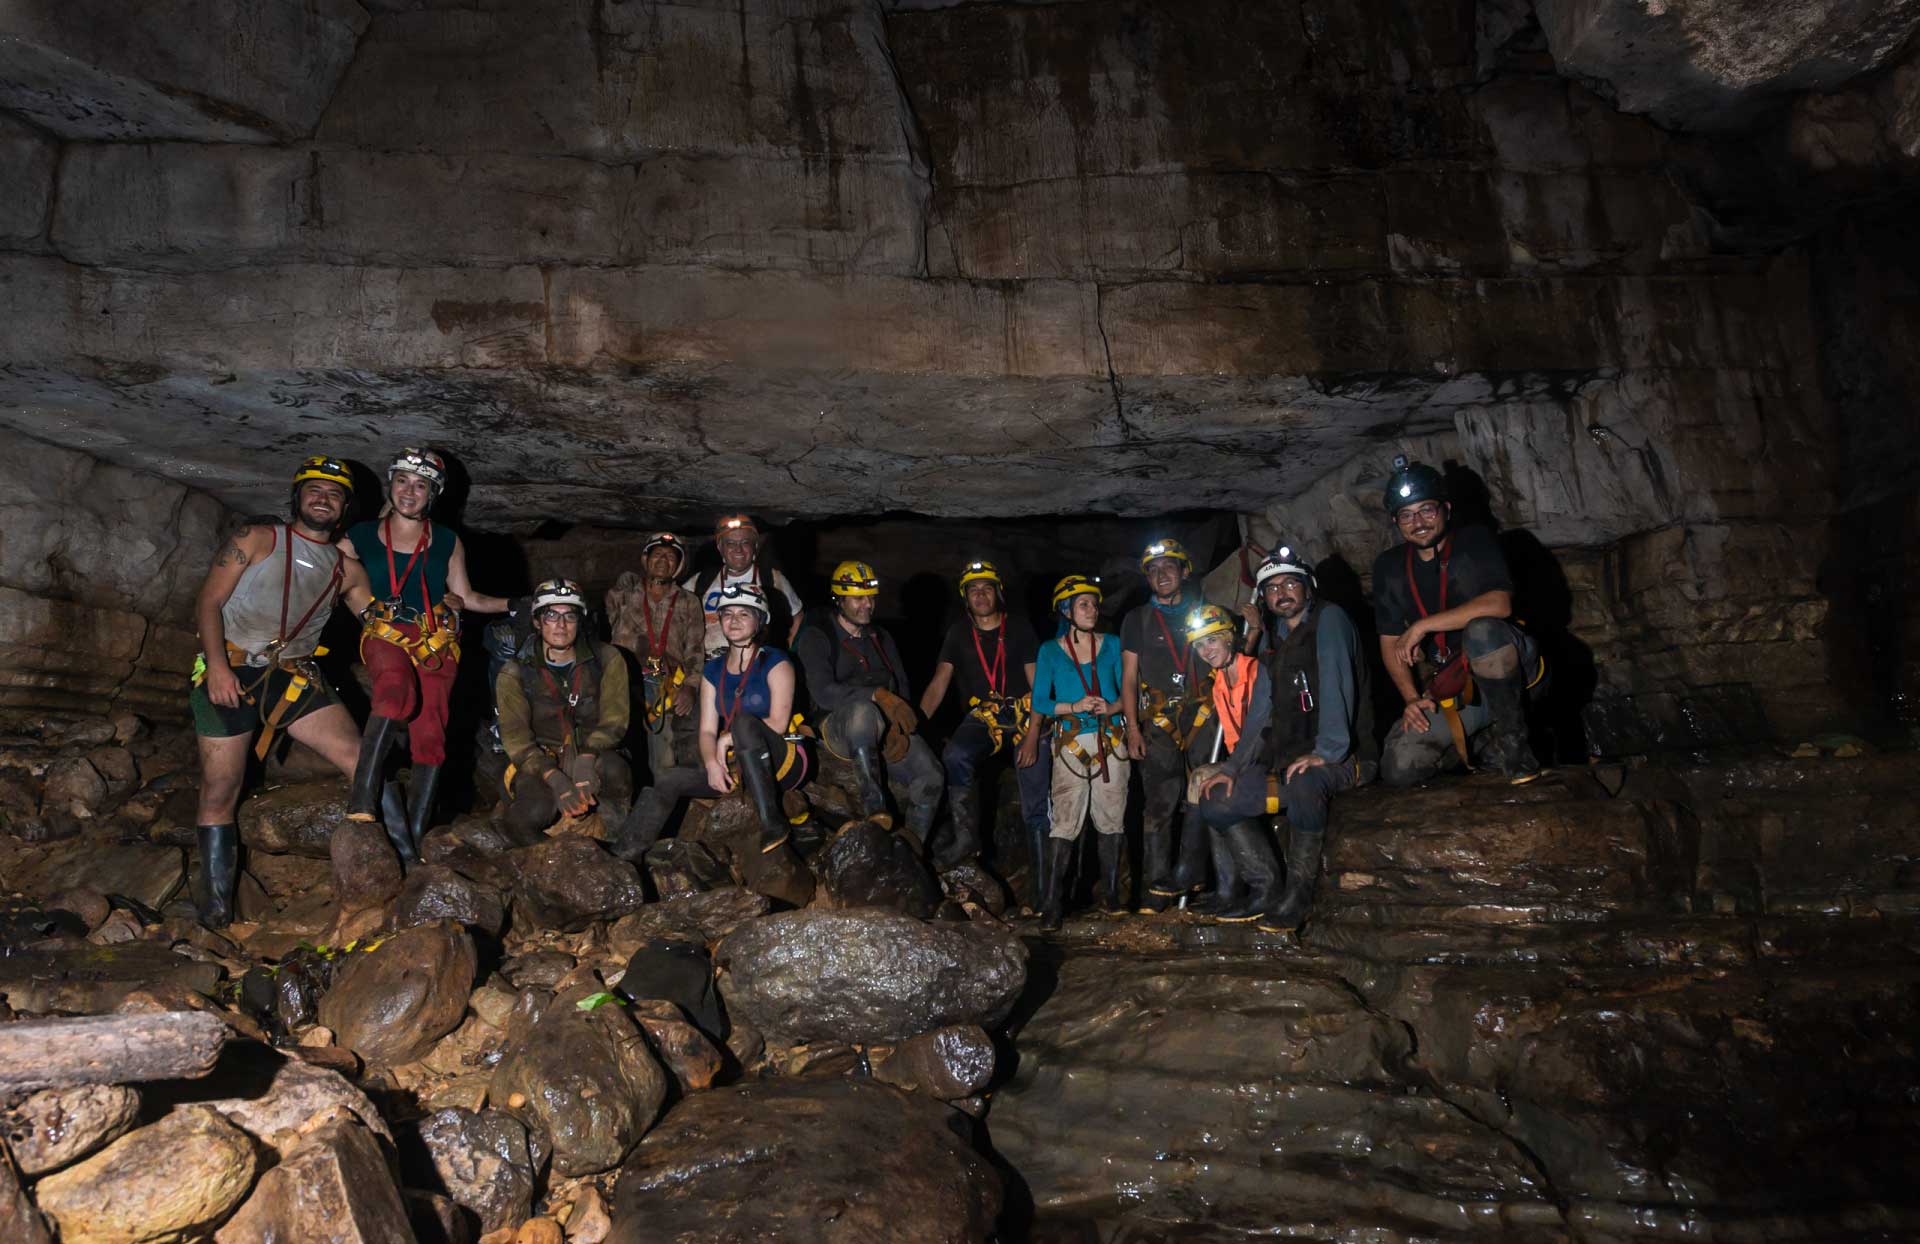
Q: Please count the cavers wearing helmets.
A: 13